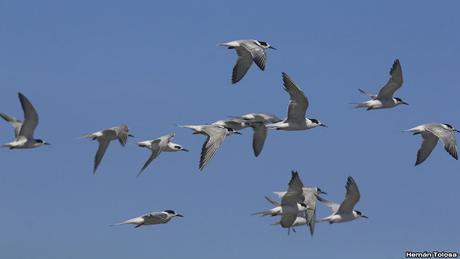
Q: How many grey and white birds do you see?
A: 15